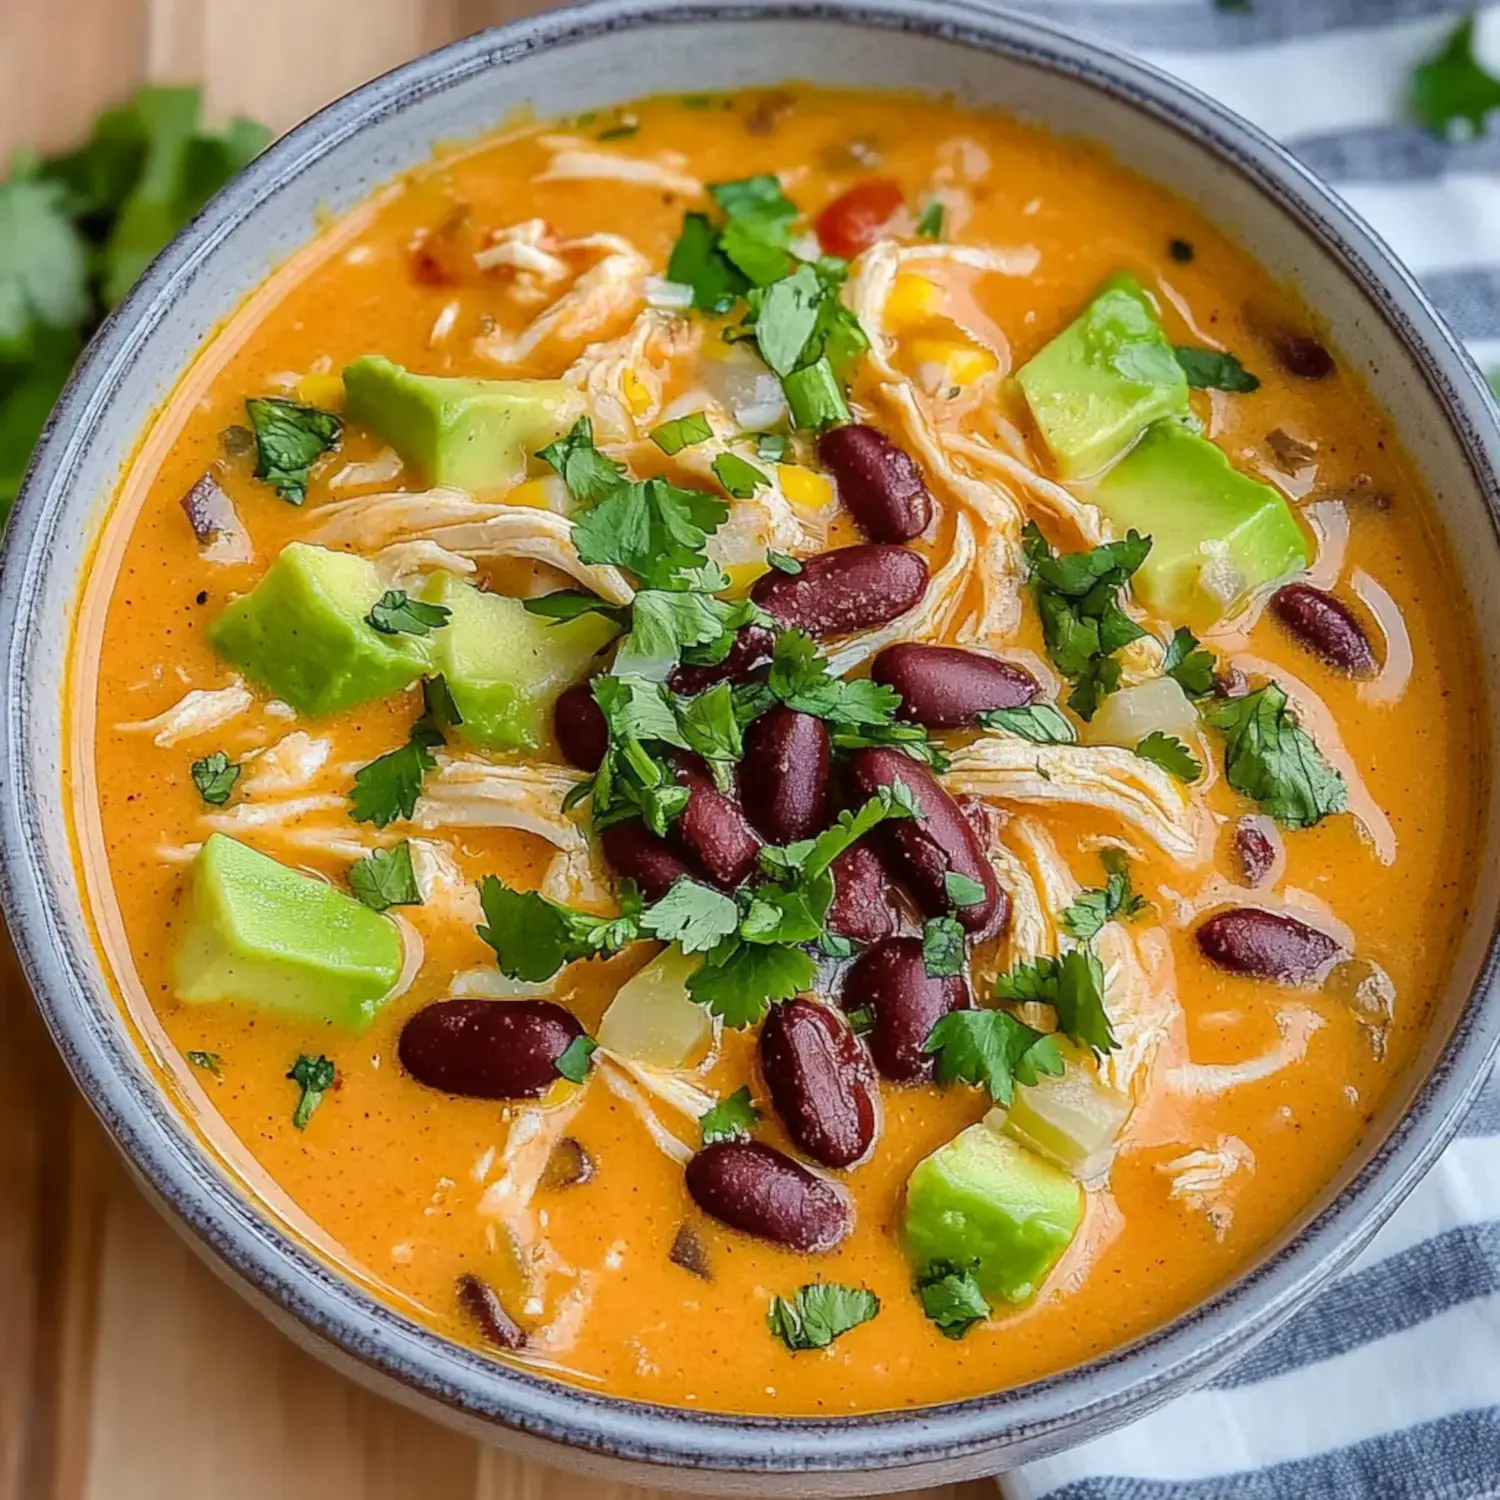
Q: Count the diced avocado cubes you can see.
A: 7